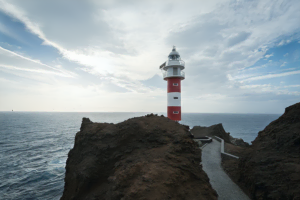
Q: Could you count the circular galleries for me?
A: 2